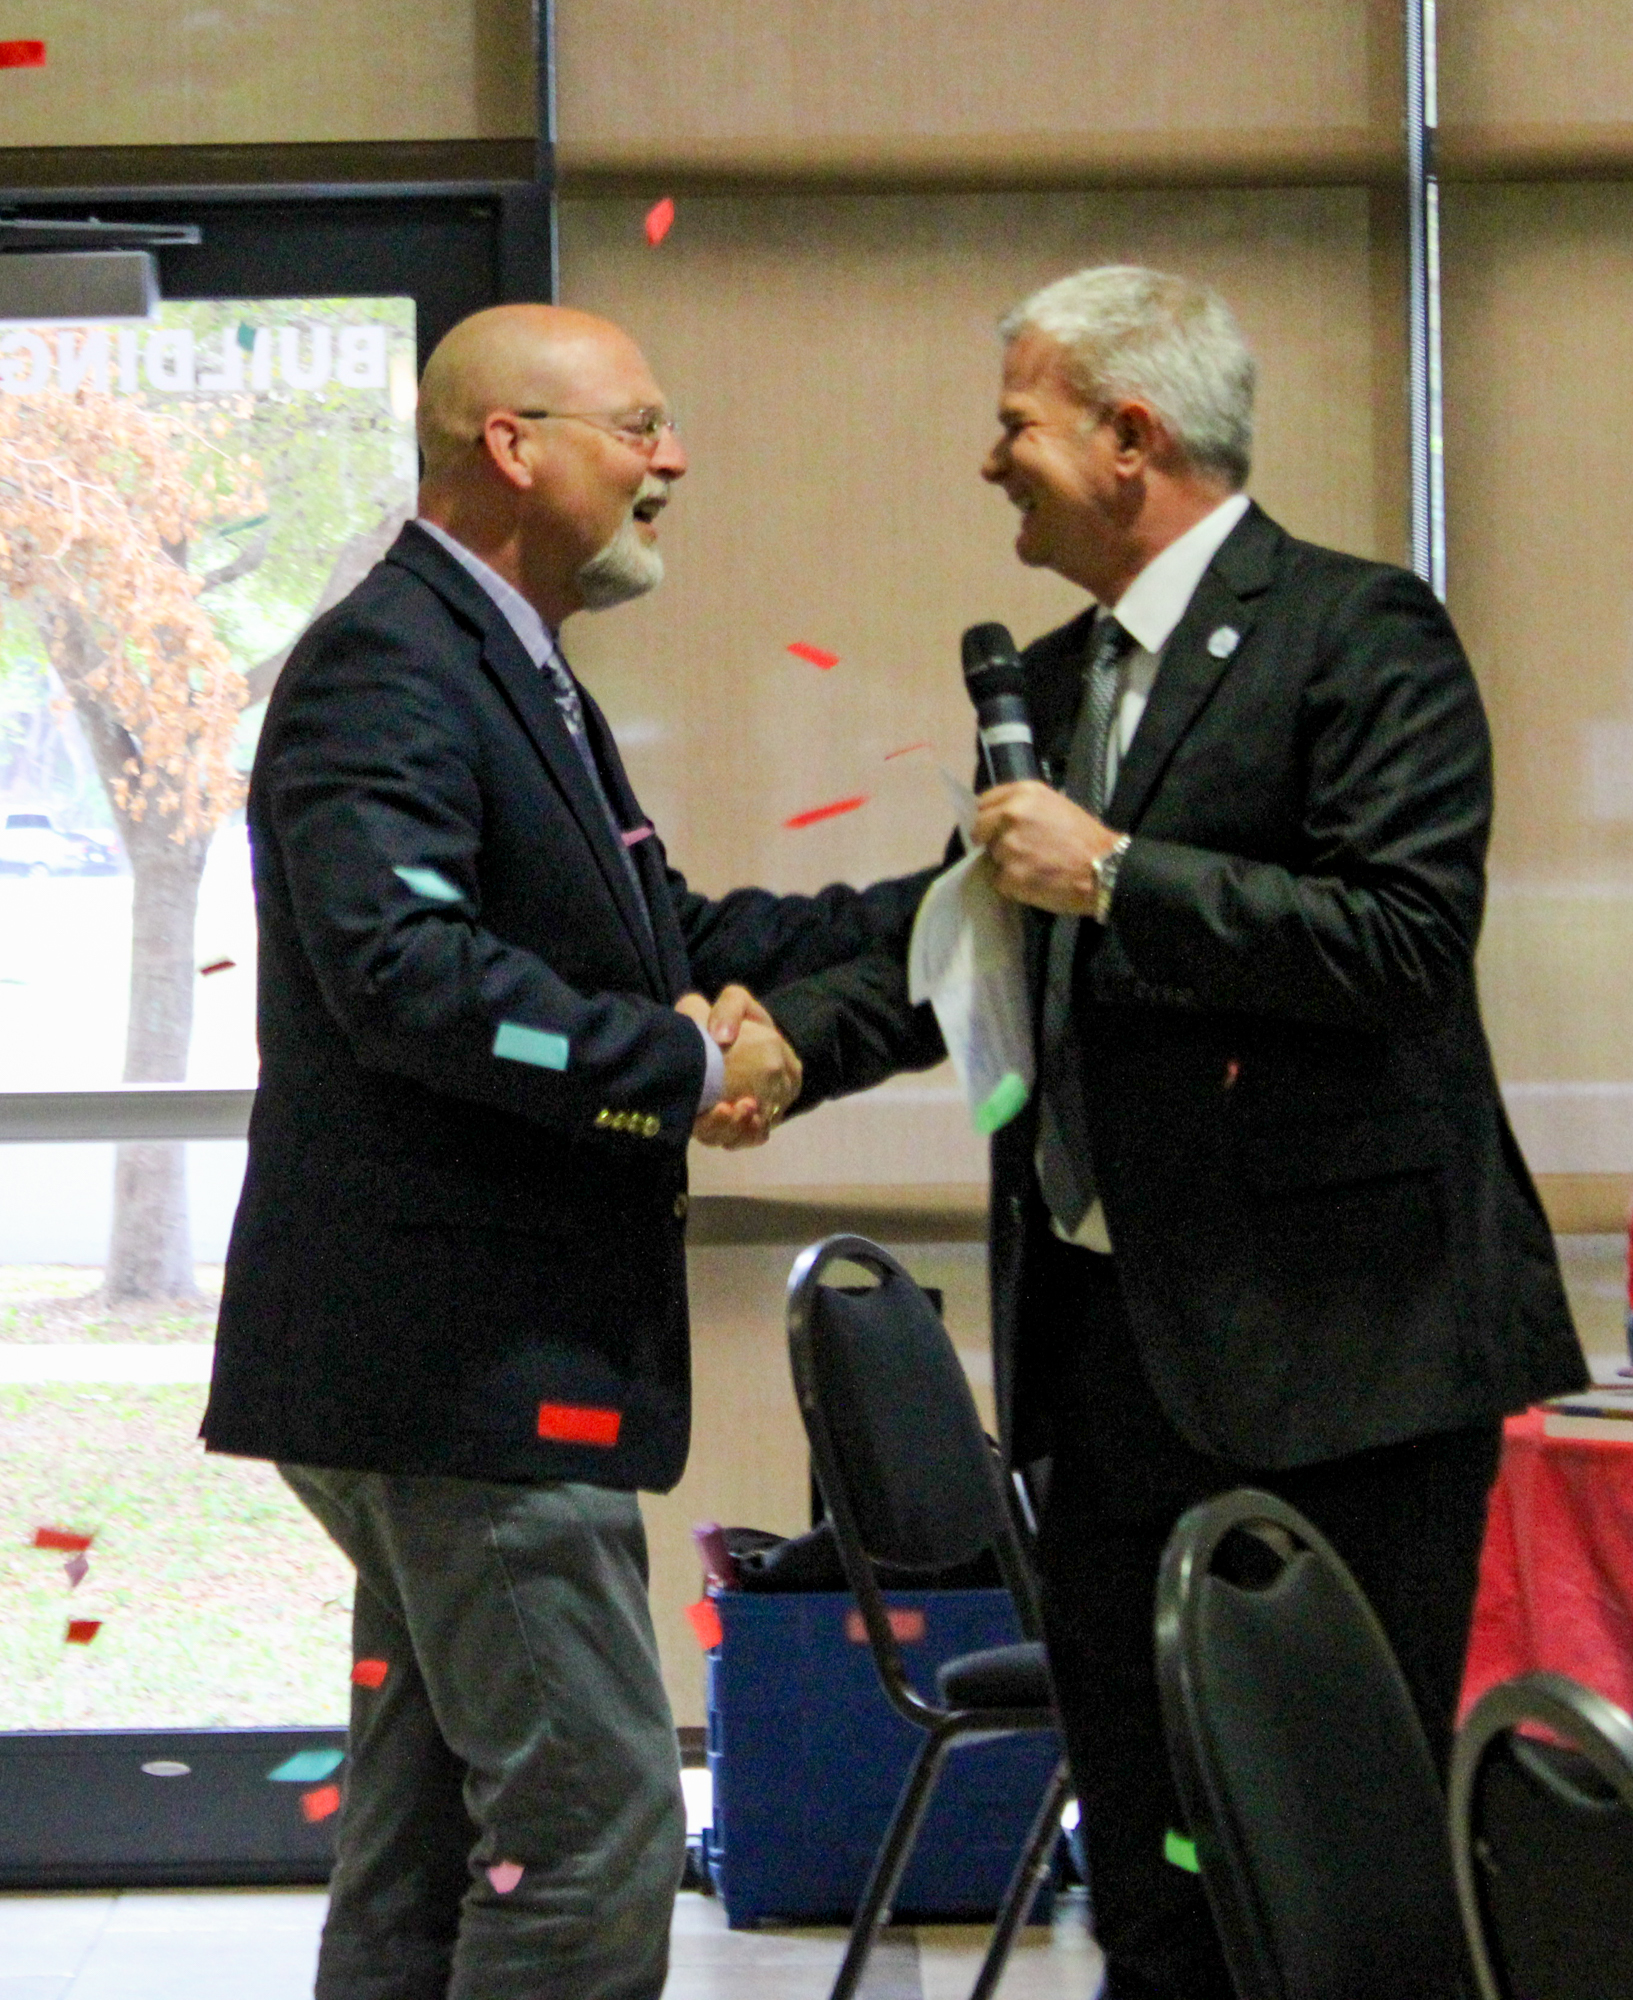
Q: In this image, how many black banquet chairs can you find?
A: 3